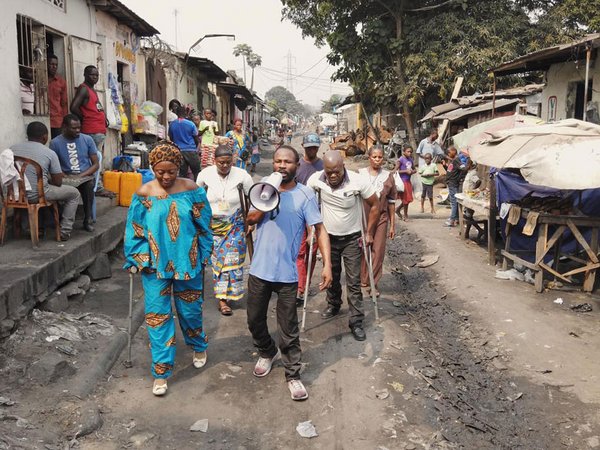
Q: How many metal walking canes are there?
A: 3